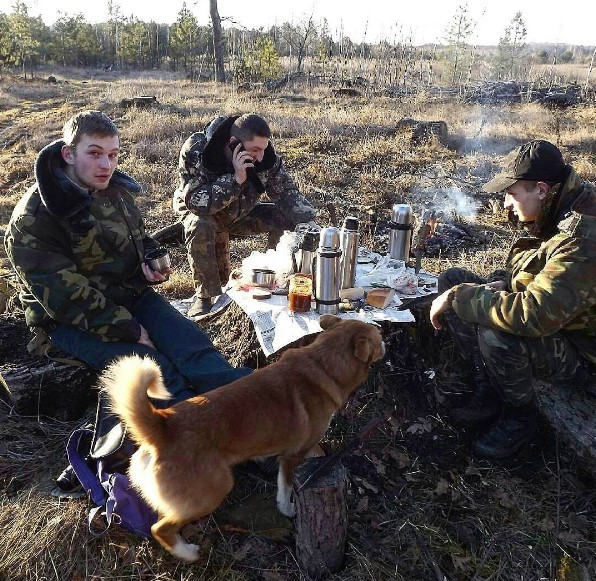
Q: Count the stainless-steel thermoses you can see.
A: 4